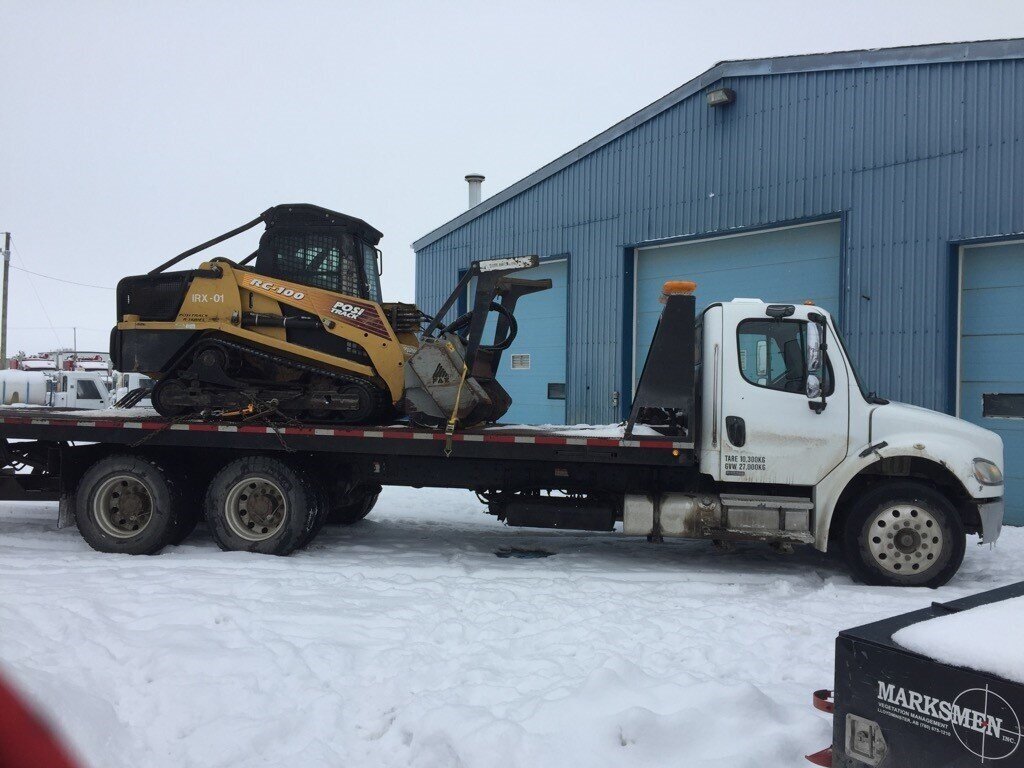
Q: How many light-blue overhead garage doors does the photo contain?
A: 3